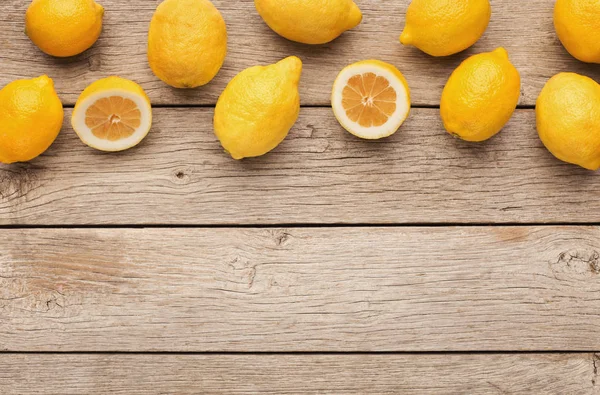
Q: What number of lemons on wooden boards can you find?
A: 11